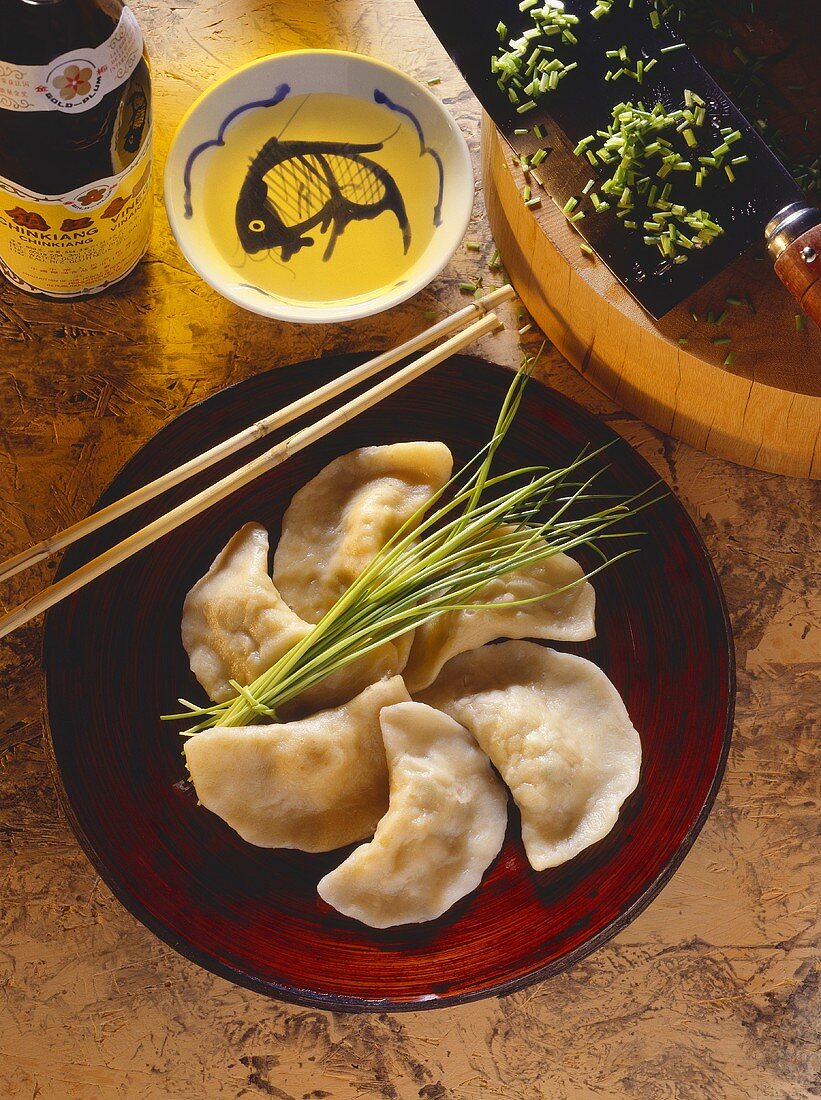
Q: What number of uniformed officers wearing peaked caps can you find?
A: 0